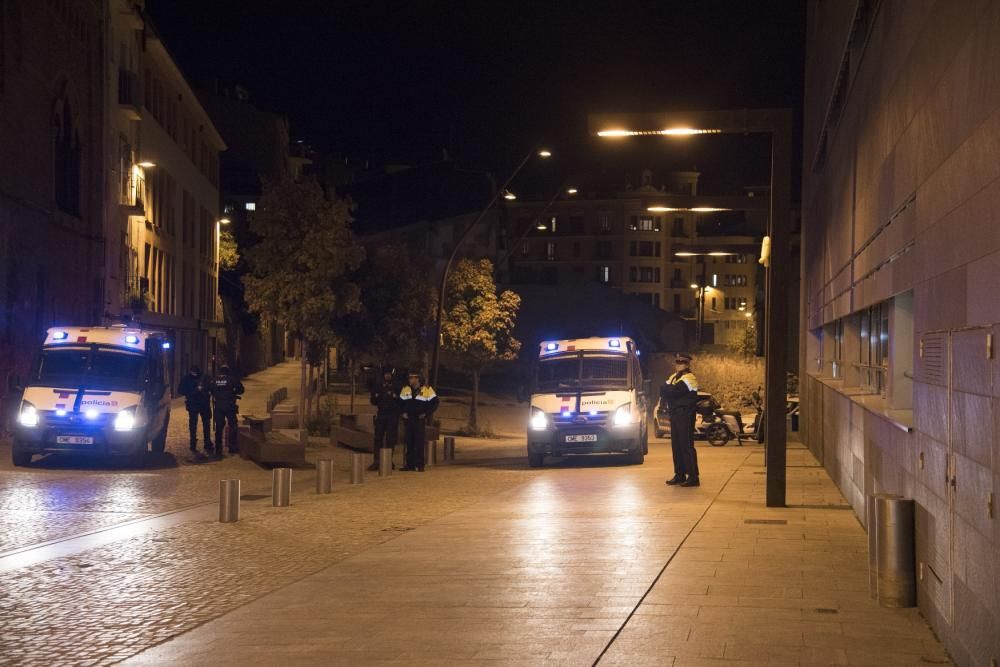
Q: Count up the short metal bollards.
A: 7